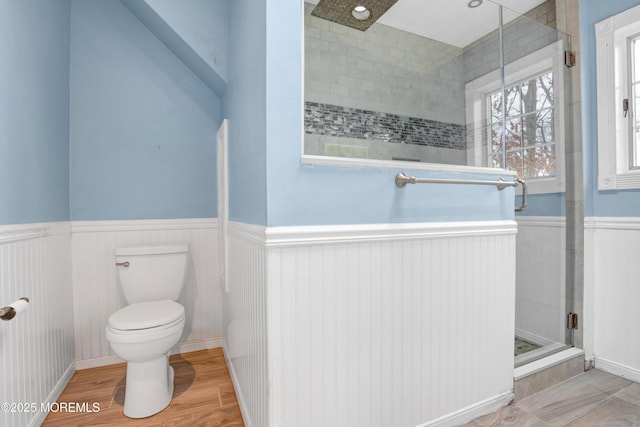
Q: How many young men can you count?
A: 0